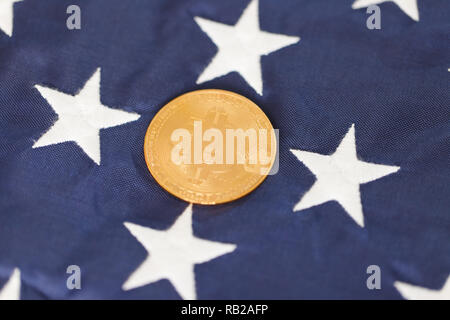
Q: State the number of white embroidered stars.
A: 8